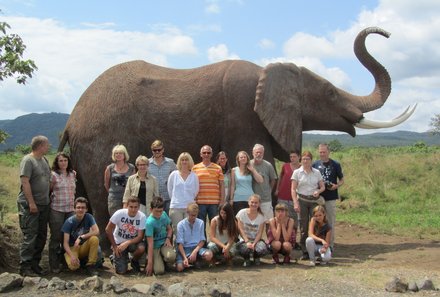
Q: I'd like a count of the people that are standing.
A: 13